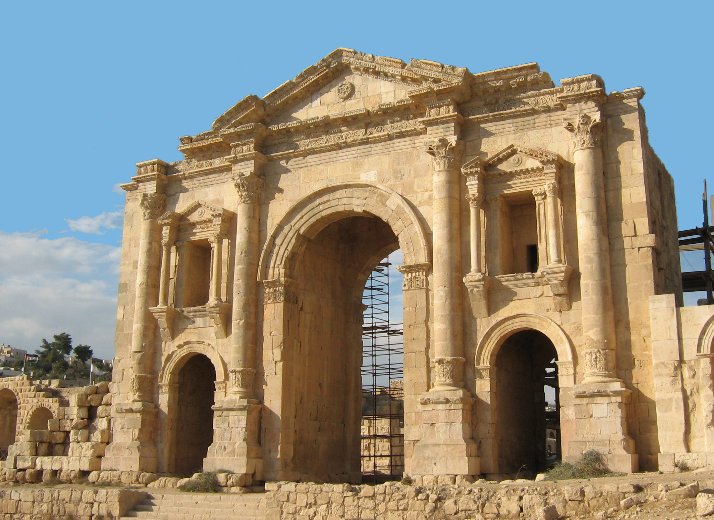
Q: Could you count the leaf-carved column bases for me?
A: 4